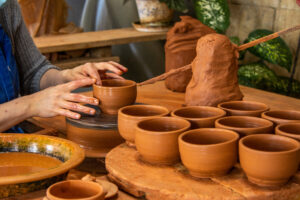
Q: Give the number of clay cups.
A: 11